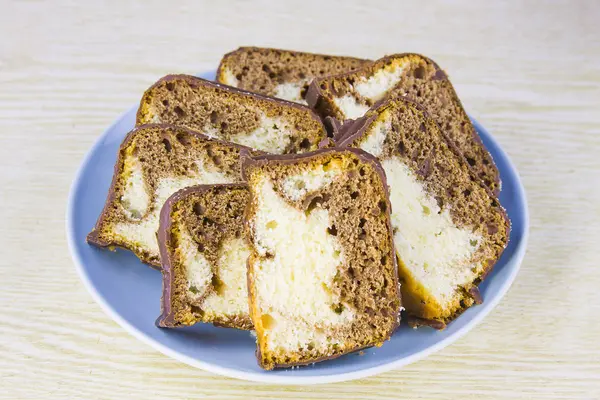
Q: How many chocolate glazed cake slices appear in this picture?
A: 7